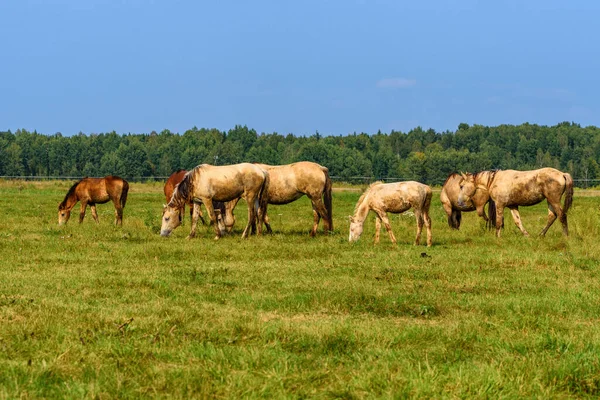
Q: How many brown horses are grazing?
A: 2